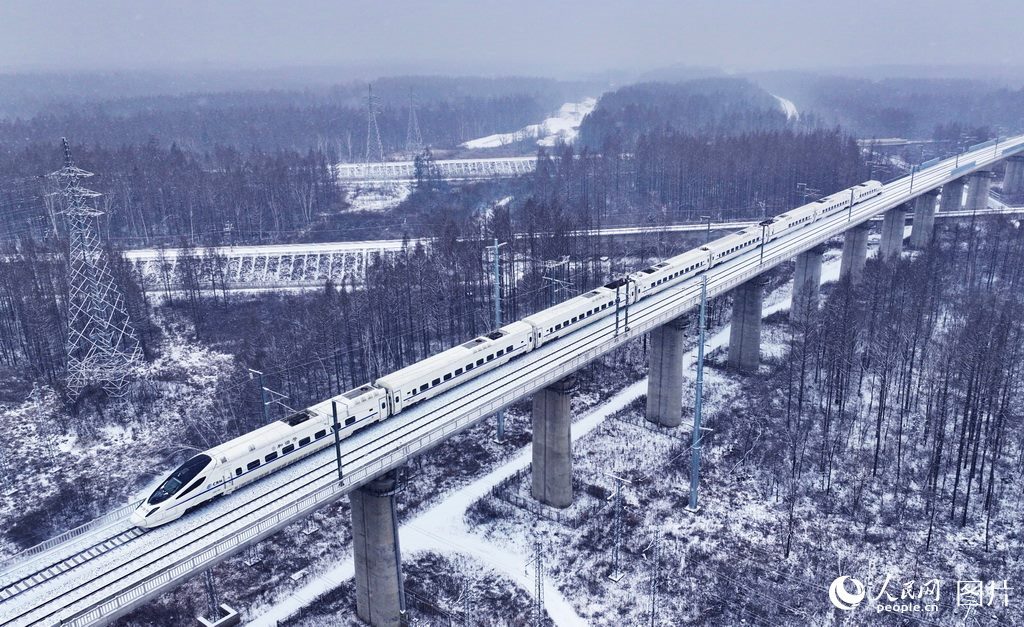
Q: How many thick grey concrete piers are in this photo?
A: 11